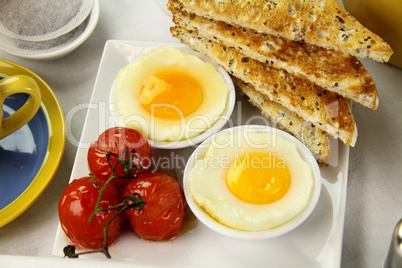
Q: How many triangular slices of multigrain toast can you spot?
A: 4